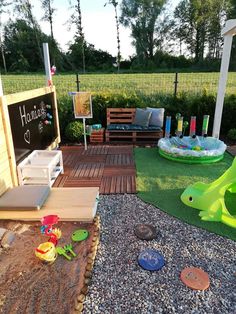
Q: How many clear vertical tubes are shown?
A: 4